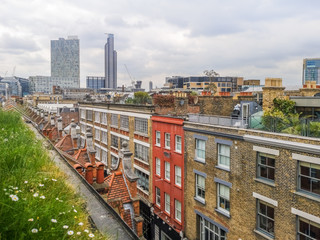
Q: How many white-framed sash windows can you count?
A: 13